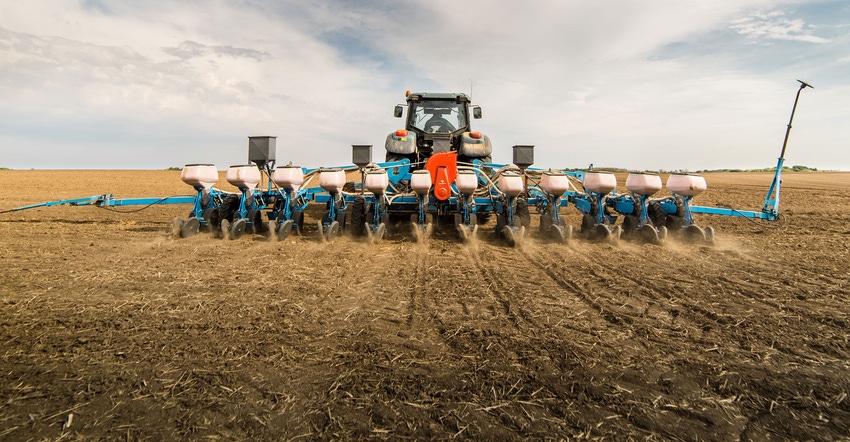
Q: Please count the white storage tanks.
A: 12